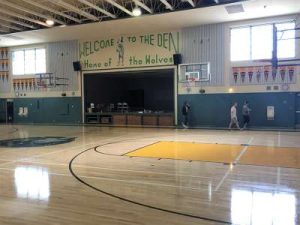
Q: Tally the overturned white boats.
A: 0